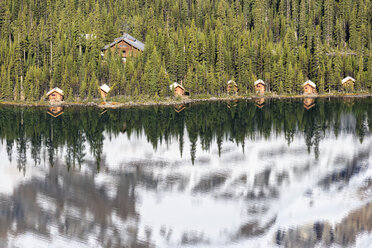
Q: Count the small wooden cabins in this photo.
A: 7